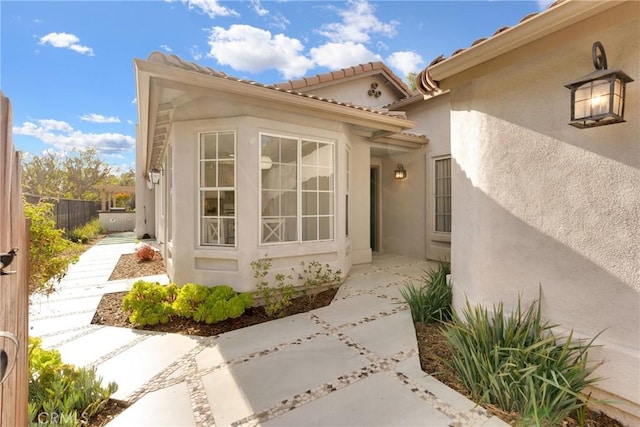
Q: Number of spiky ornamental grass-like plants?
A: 2